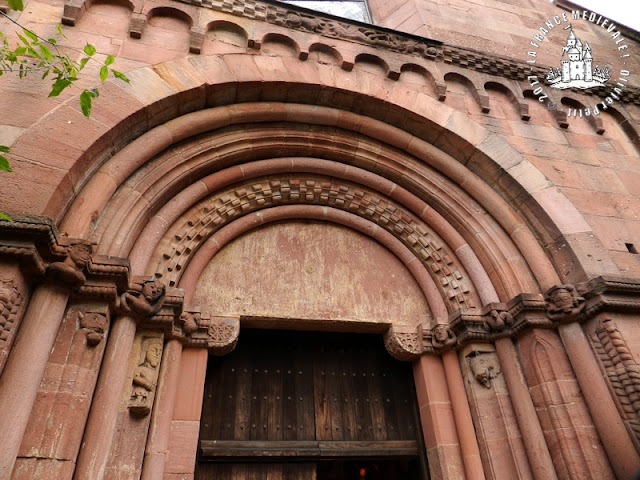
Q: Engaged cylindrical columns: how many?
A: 6